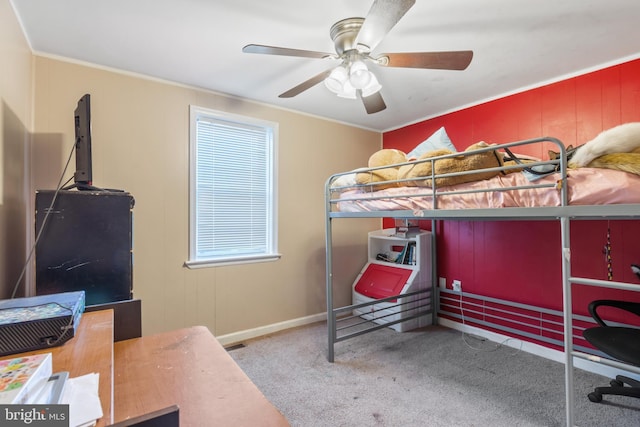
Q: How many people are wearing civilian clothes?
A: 0